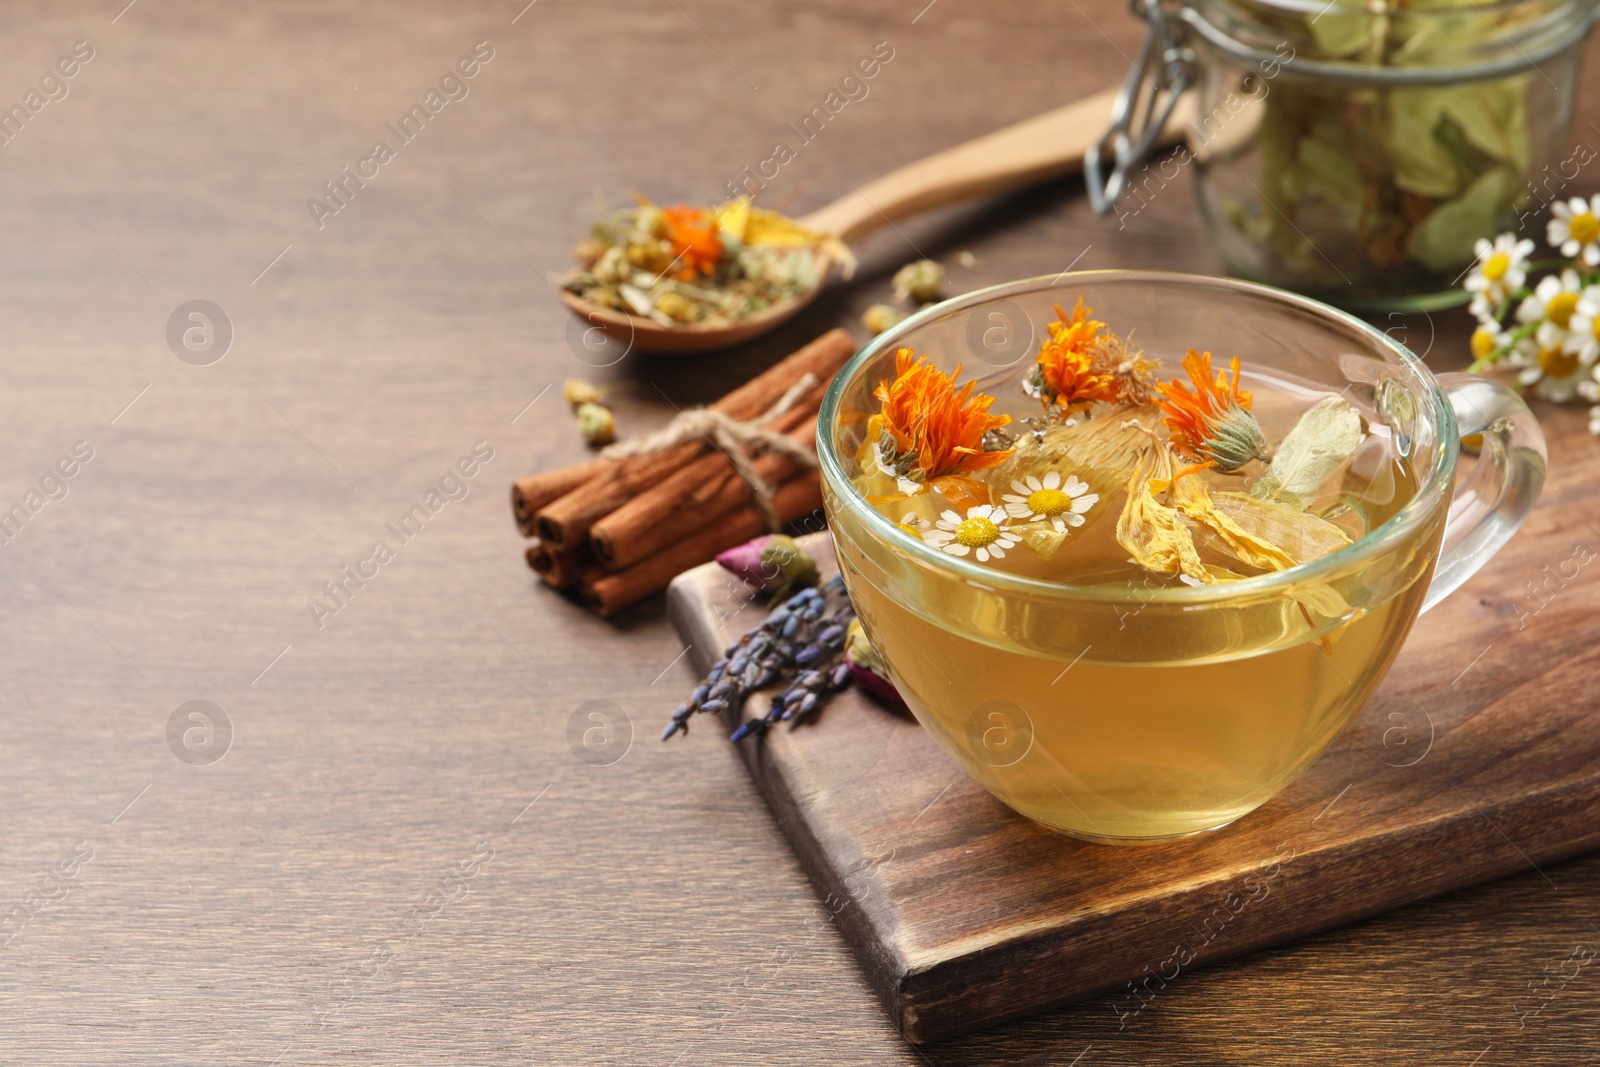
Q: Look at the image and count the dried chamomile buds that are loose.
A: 4